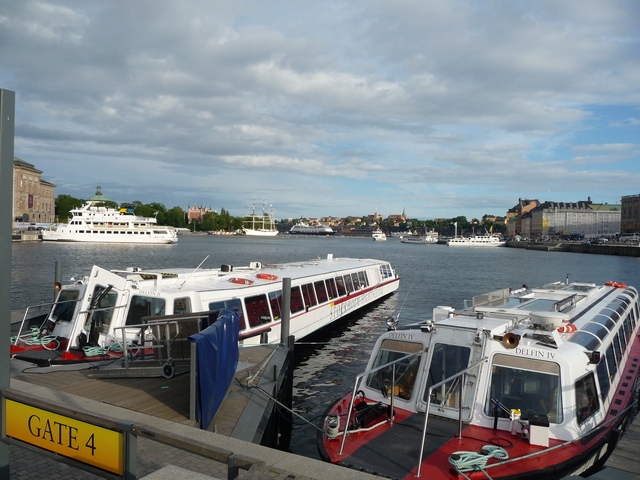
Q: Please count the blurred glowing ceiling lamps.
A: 0